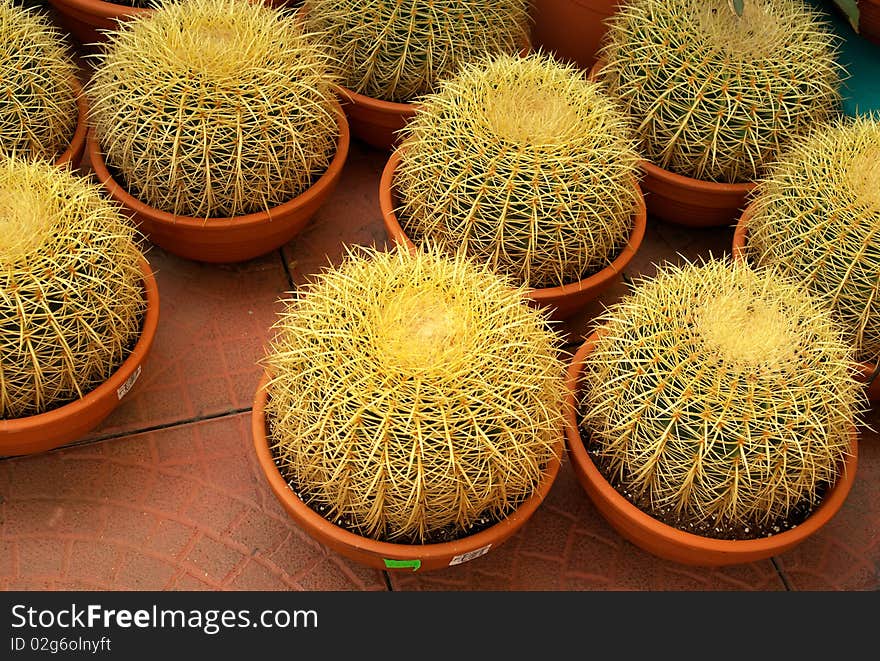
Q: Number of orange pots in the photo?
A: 12